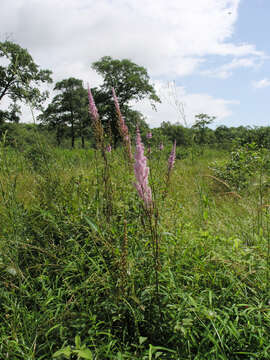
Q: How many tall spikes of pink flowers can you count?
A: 4